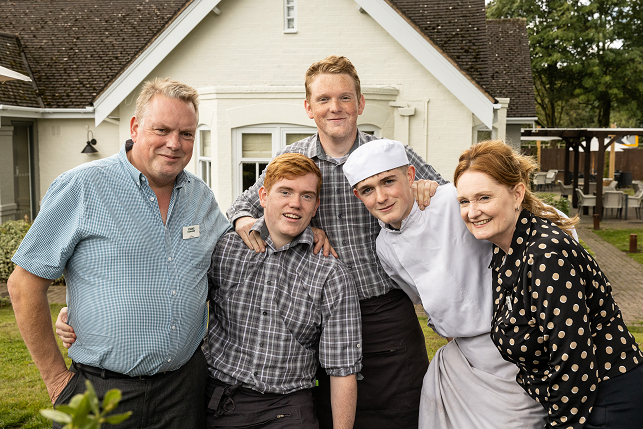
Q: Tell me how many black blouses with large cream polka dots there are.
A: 1